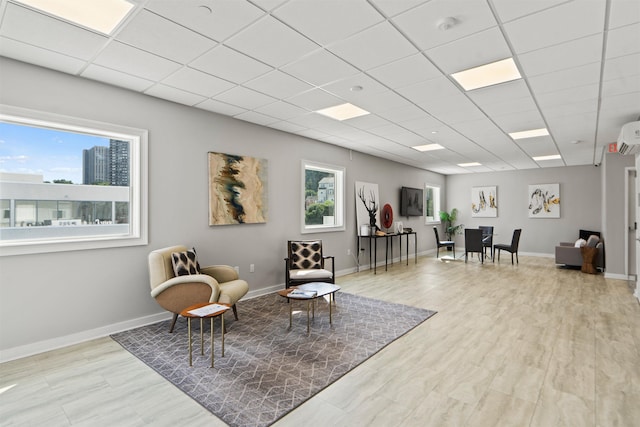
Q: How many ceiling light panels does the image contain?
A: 7